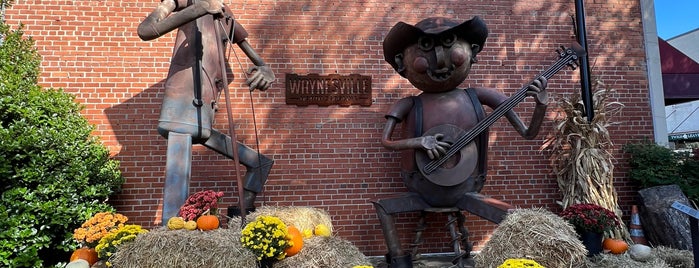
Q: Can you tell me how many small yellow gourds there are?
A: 4